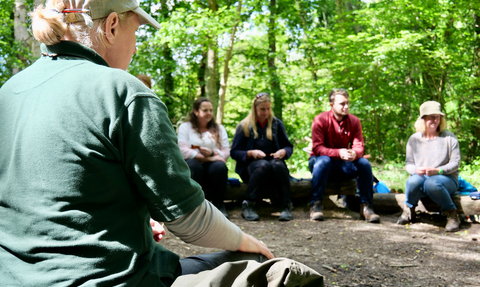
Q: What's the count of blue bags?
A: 2